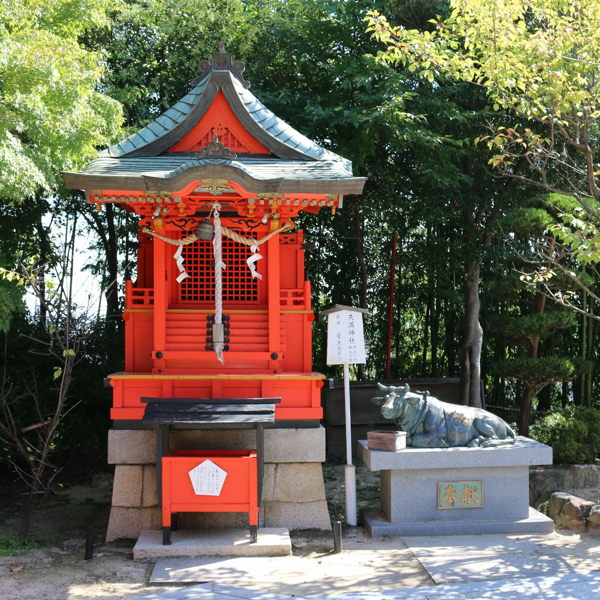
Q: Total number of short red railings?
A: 2